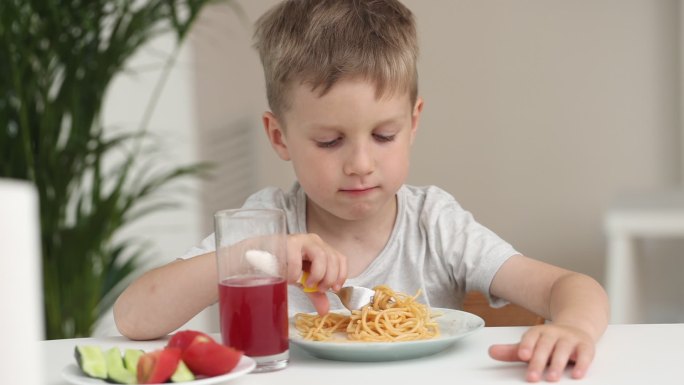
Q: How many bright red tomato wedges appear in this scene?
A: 3